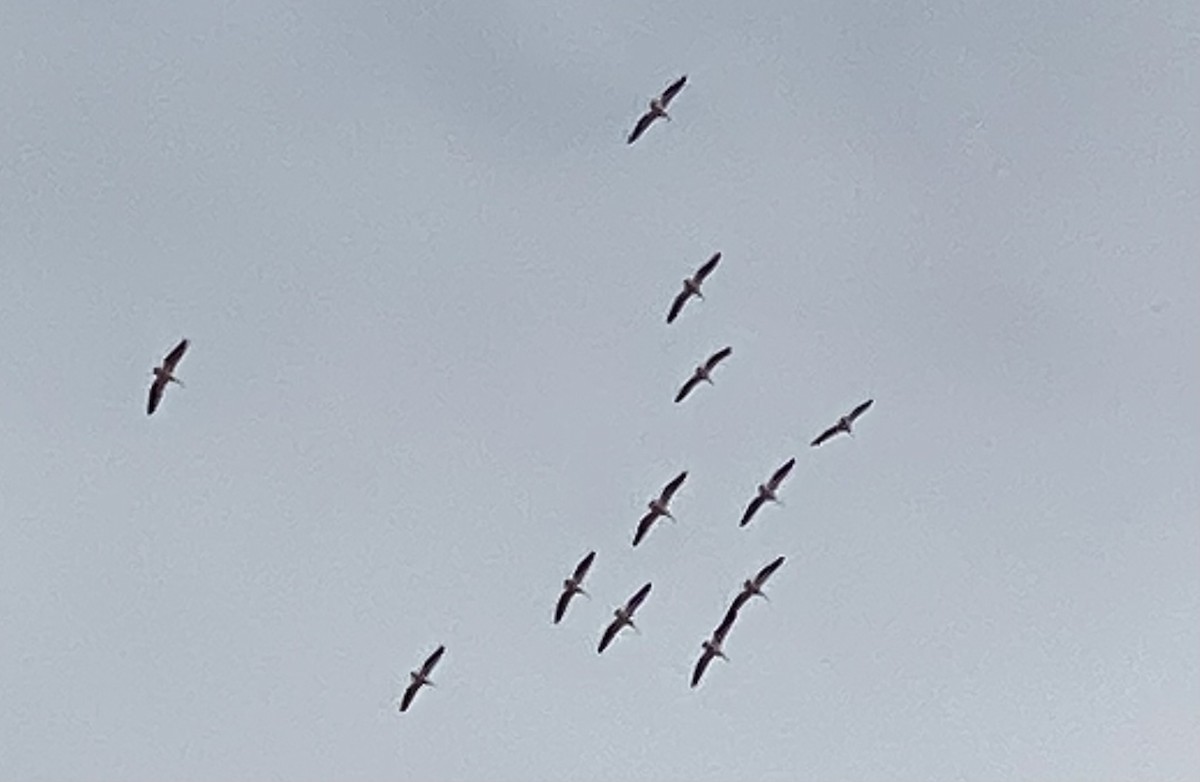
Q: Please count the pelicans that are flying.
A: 12